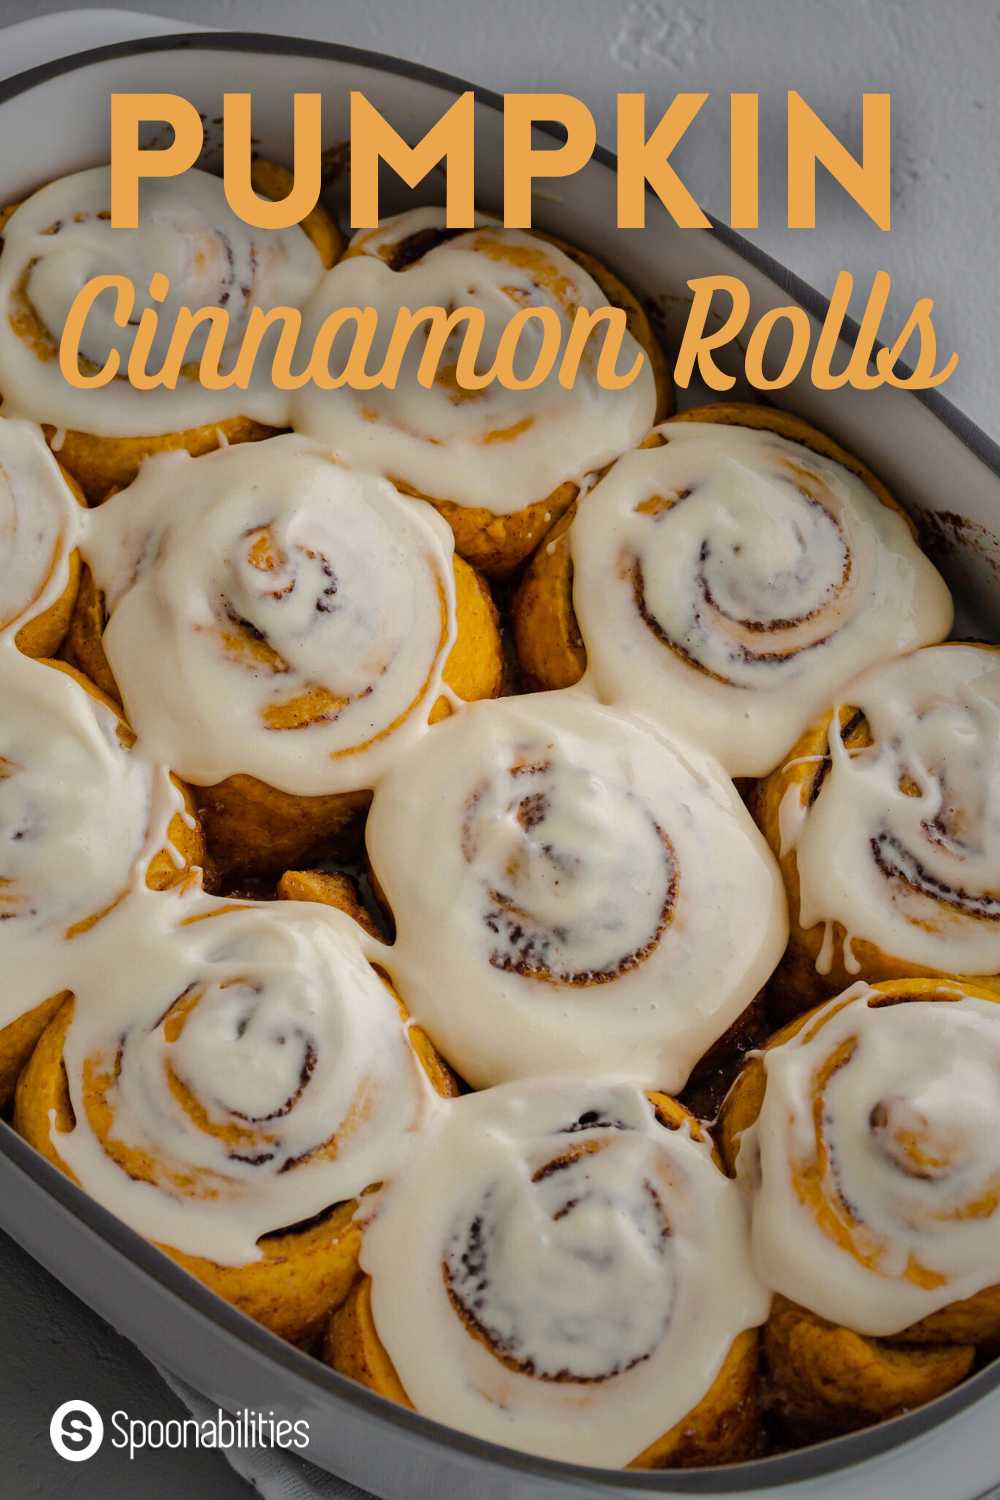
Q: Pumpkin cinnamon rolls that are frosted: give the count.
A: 11